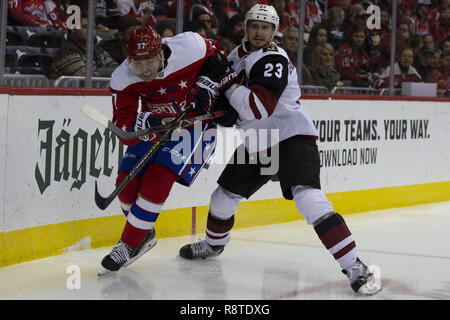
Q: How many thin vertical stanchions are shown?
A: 5